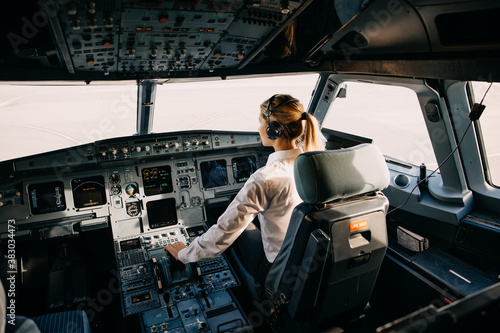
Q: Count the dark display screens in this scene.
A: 6